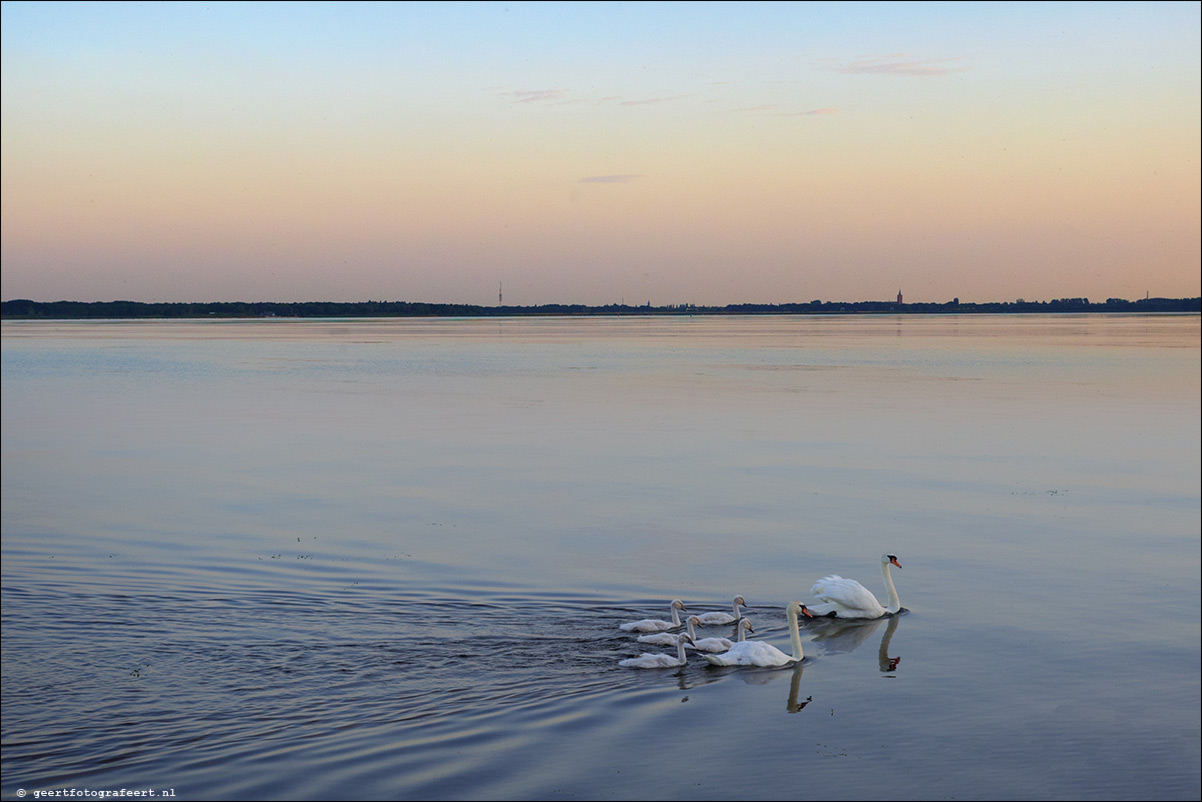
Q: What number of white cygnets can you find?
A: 5